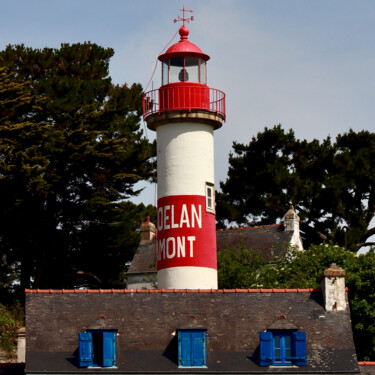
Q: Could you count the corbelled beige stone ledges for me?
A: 1